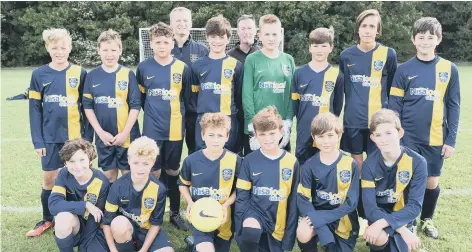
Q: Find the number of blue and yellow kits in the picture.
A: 13